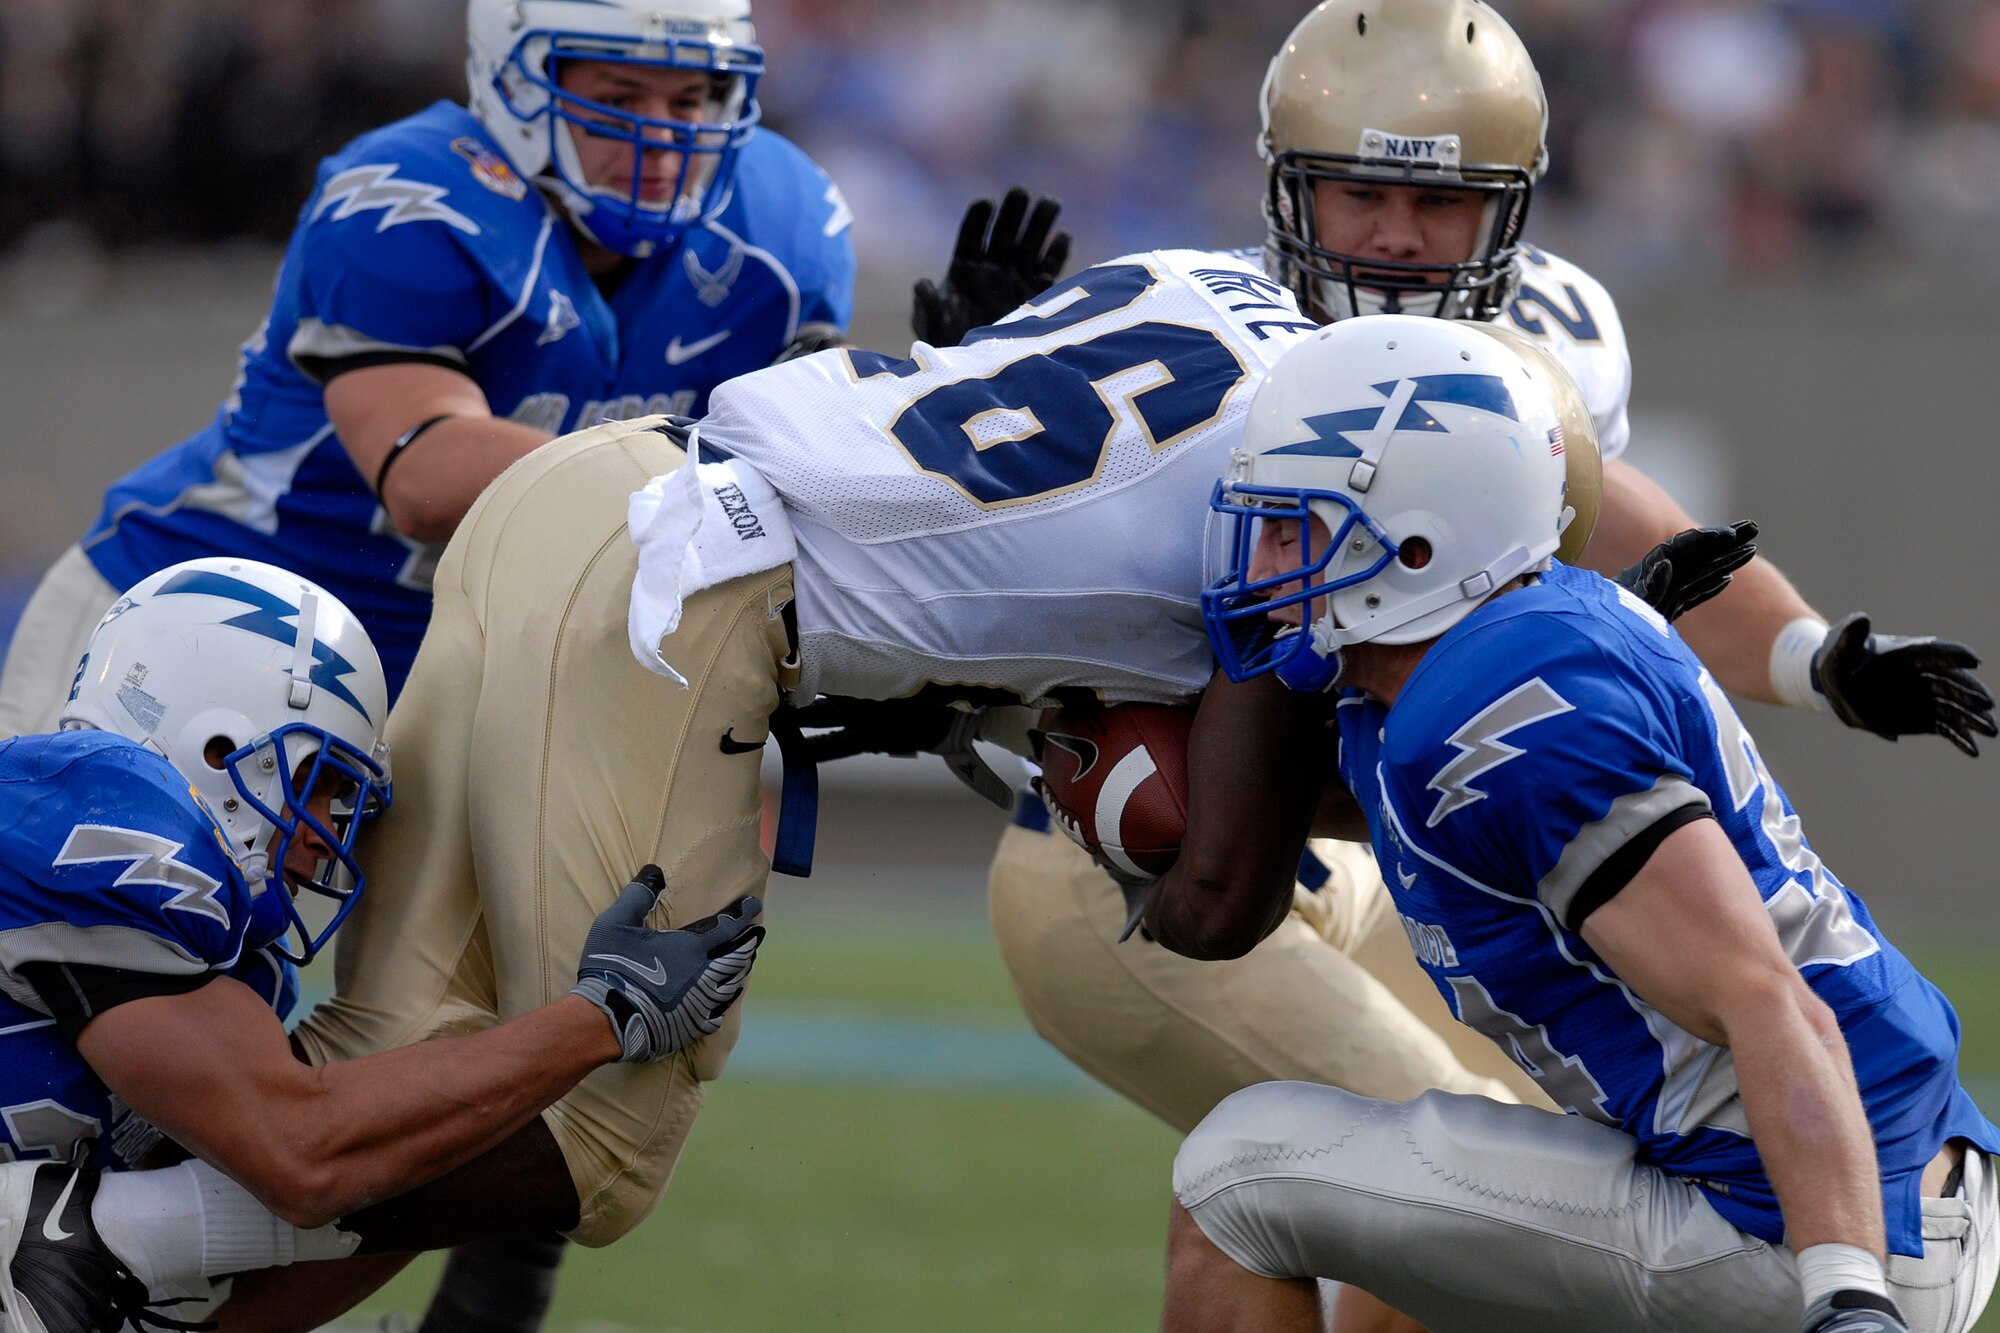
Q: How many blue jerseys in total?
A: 3